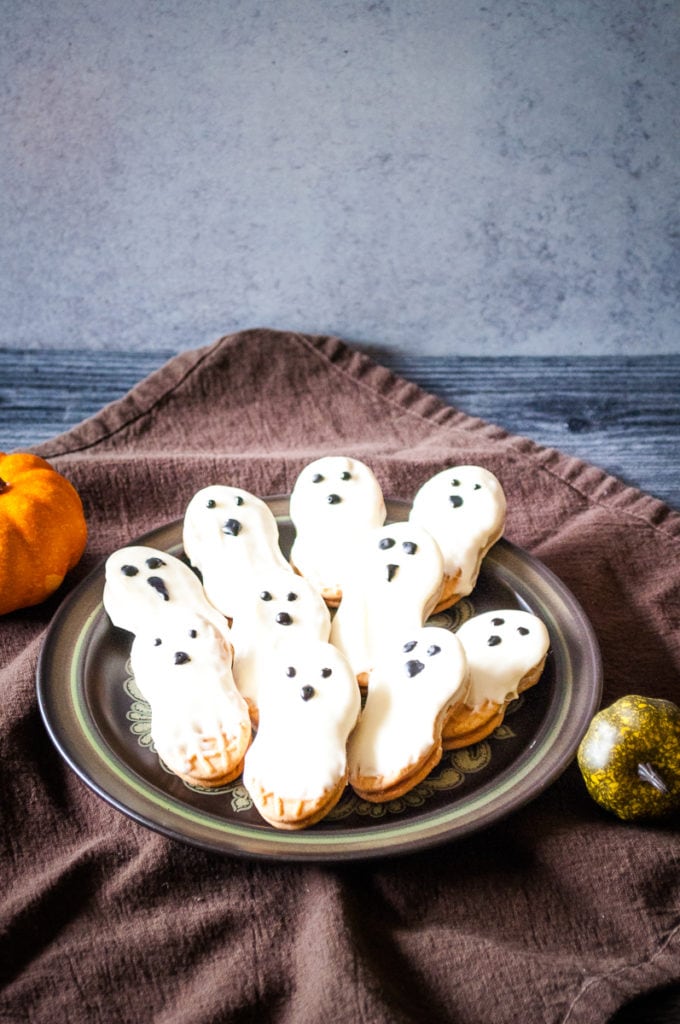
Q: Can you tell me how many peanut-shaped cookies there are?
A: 10